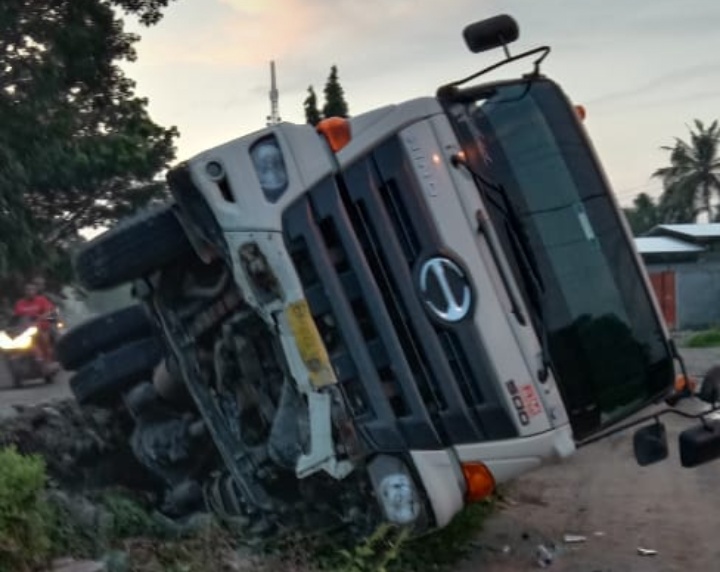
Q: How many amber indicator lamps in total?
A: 4